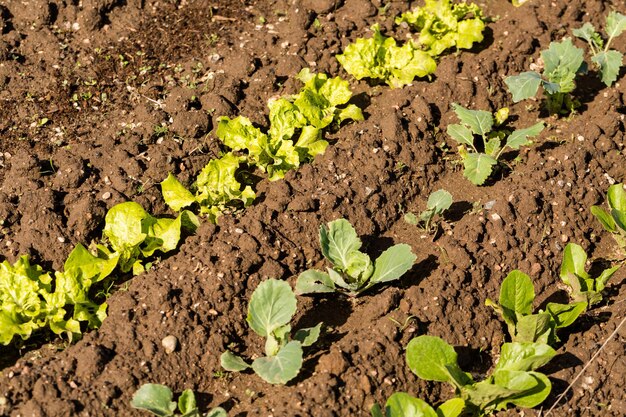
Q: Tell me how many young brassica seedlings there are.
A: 7